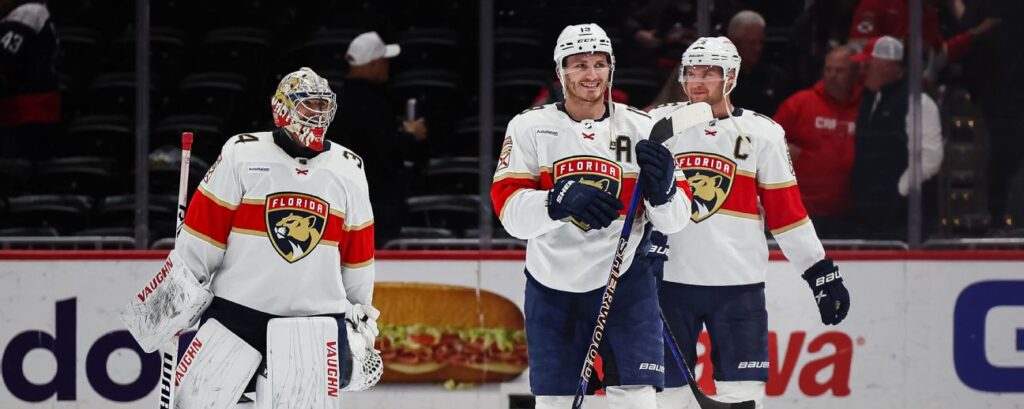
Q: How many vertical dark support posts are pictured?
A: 4